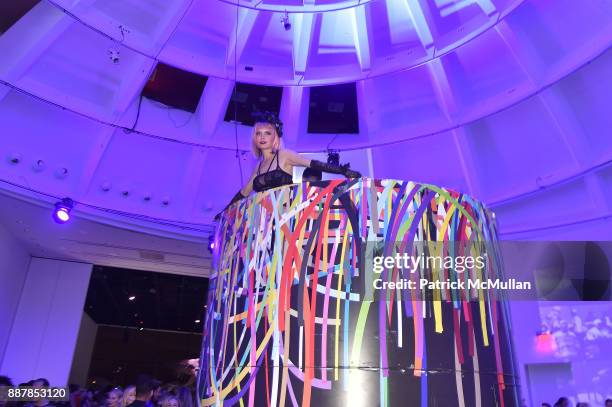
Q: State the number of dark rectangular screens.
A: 3